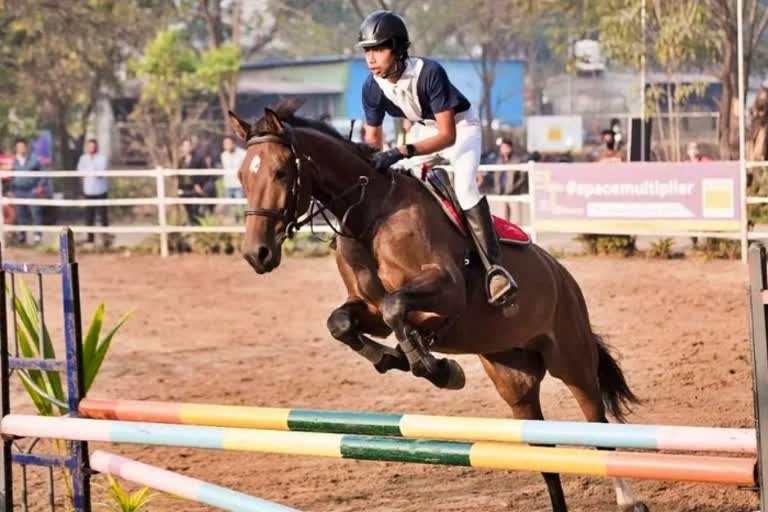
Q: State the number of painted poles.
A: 3